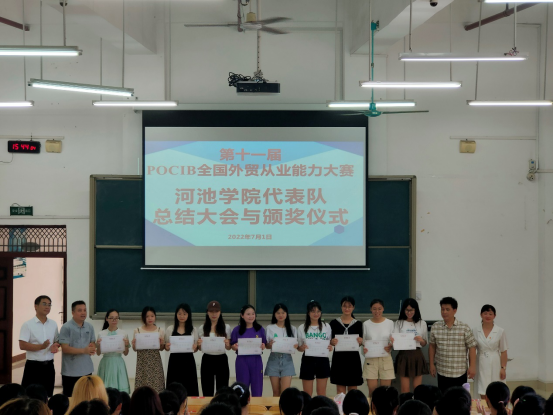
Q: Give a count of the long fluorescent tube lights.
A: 9